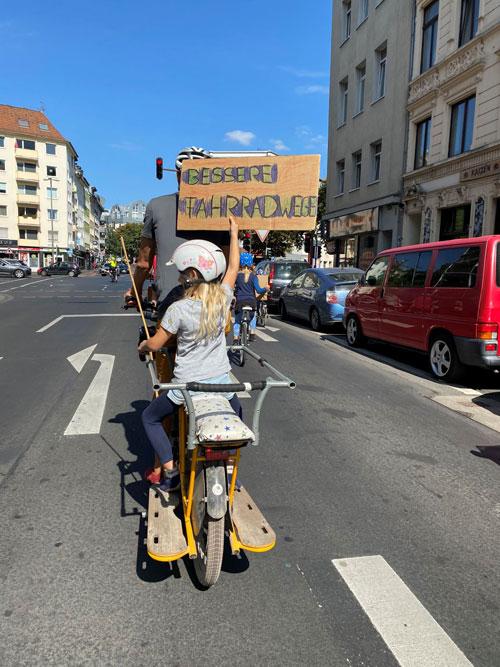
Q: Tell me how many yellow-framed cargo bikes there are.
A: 1